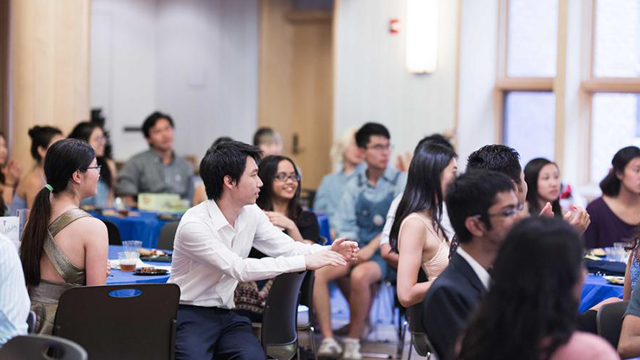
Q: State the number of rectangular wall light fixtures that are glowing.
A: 1